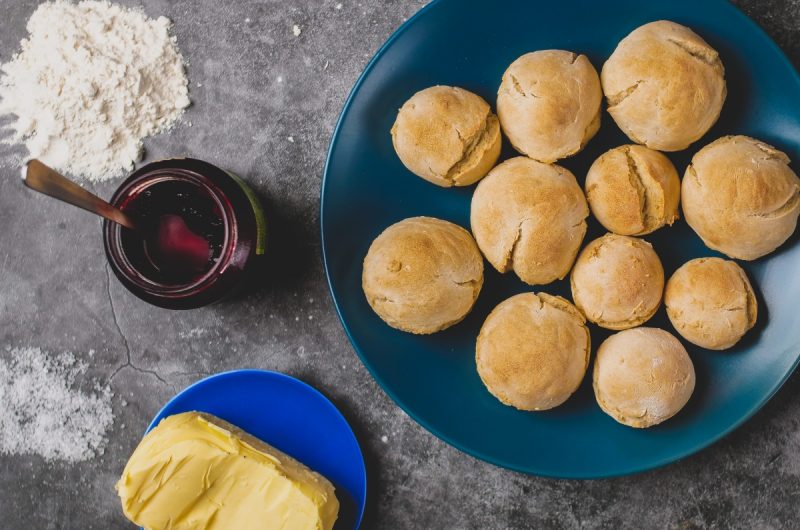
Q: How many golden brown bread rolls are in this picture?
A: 11